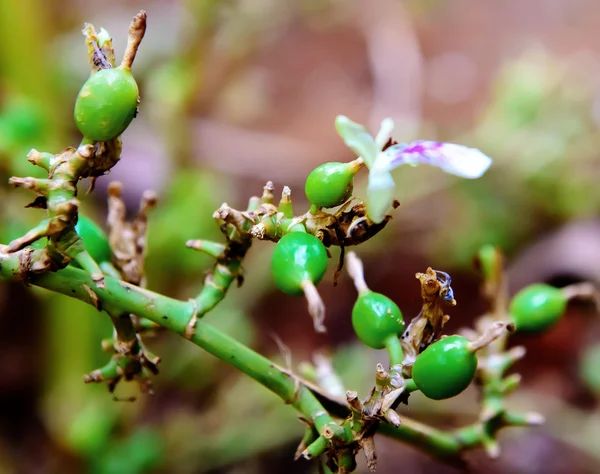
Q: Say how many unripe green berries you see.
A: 7